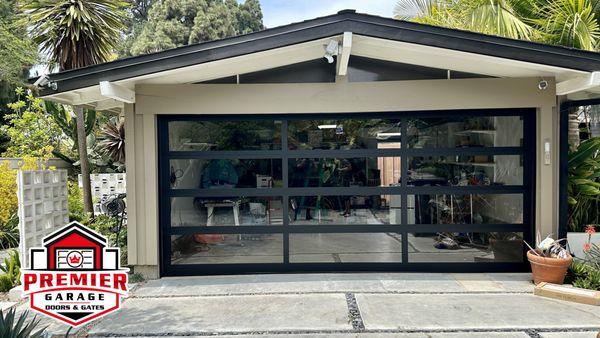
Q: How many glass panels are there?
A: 12